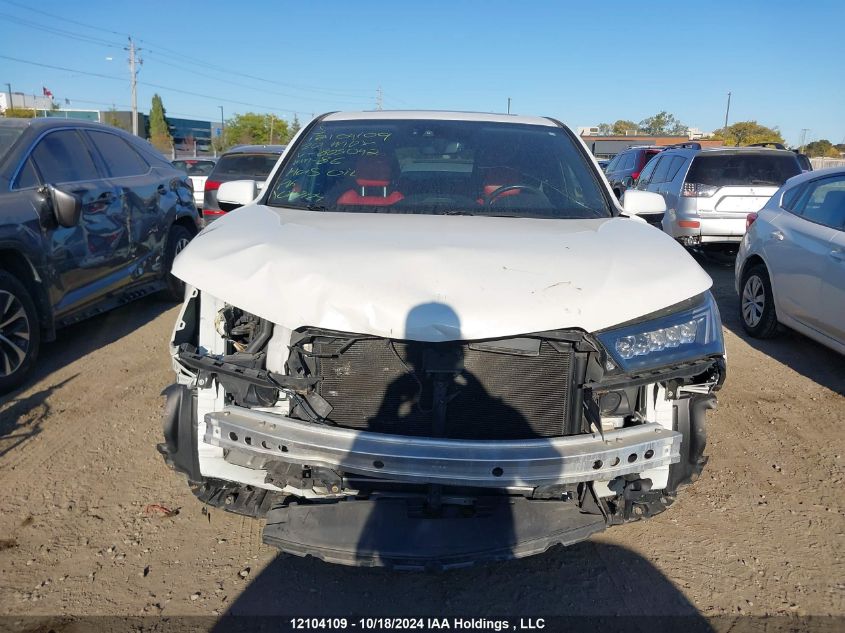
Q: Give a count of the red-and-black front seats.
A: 2